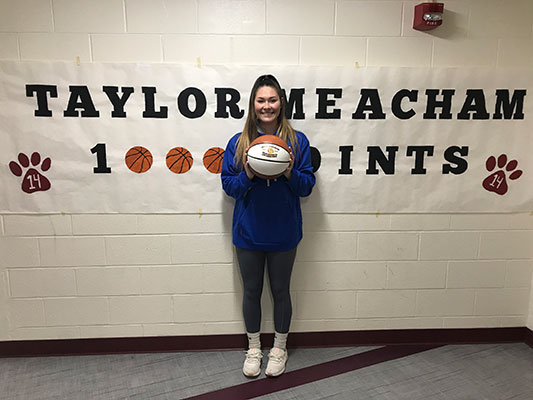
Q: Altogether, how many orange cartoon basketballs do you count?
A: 3